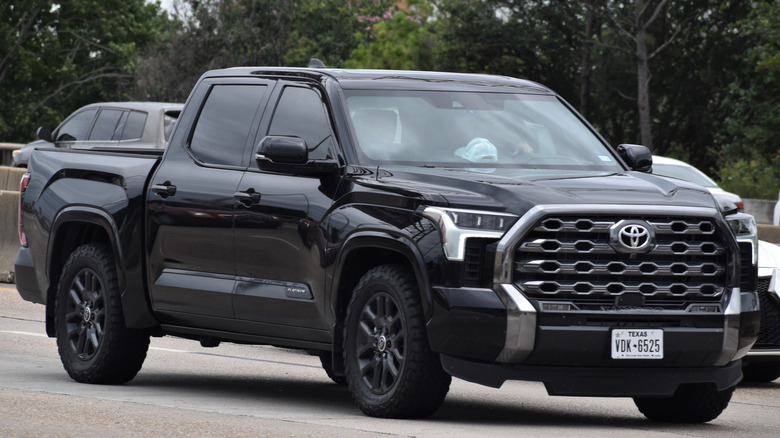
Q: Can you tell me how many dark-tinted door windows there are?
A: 2